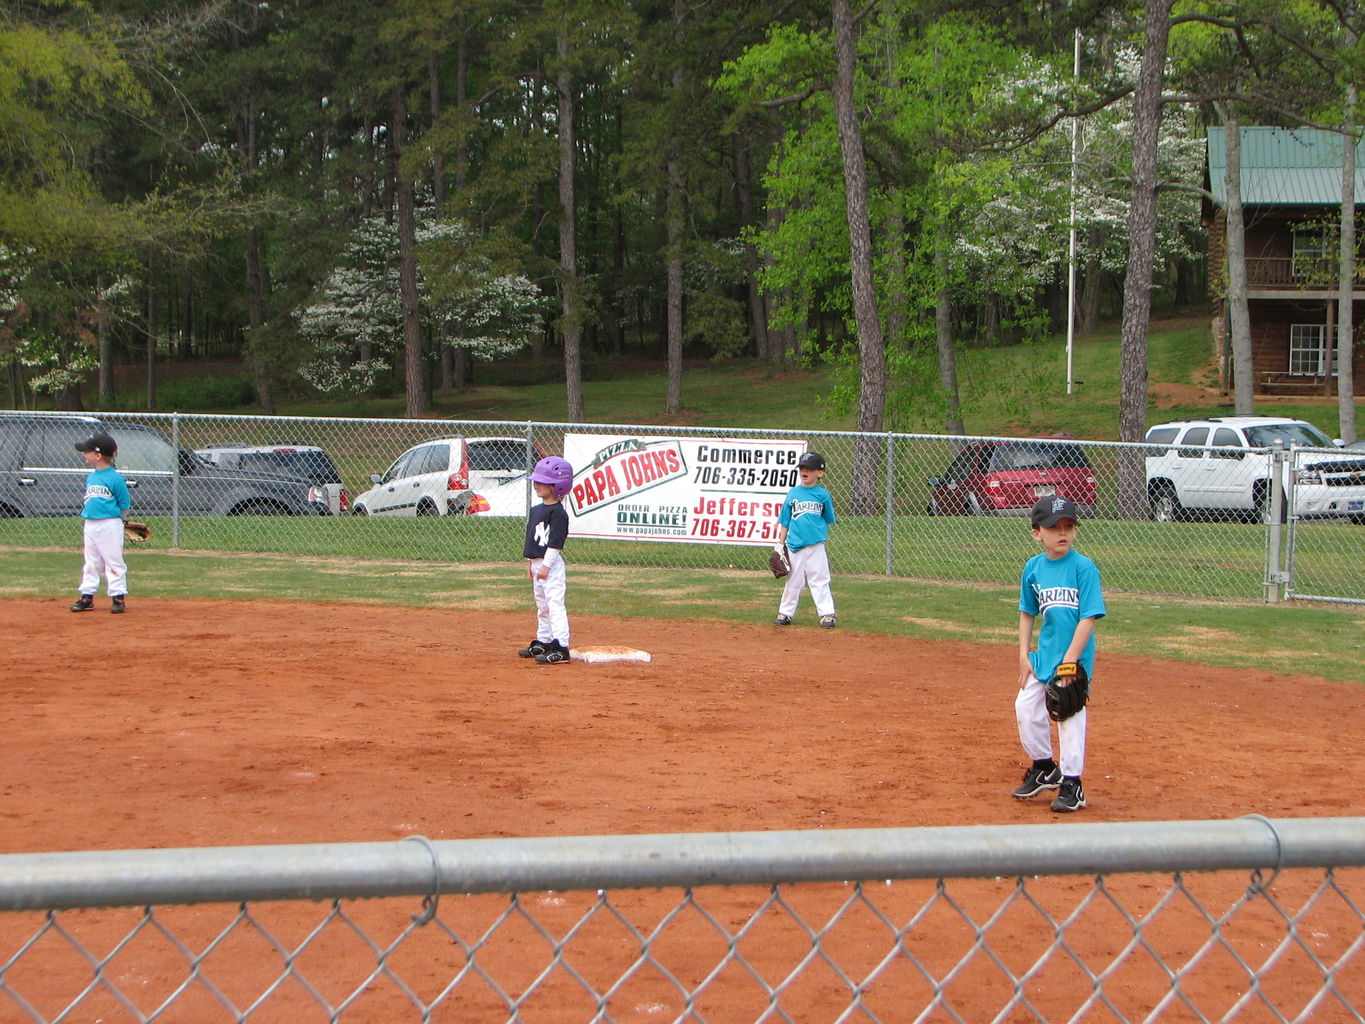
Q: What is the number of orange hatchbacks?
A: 0